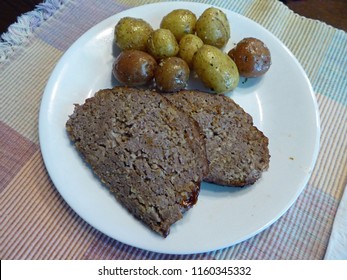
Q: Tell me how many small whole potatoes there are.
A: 9